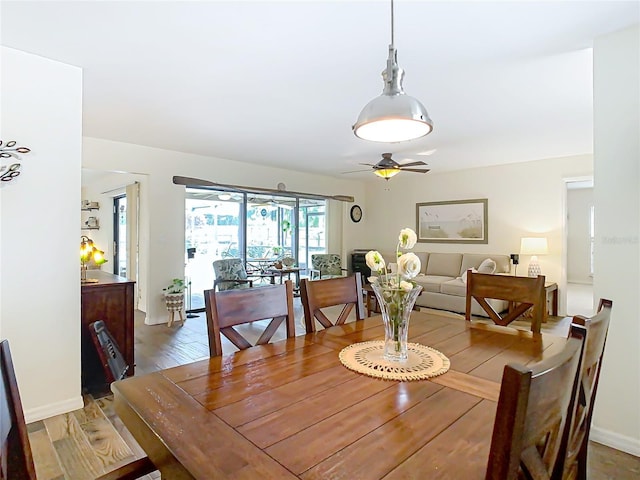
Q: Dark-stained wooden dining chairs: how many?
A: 6